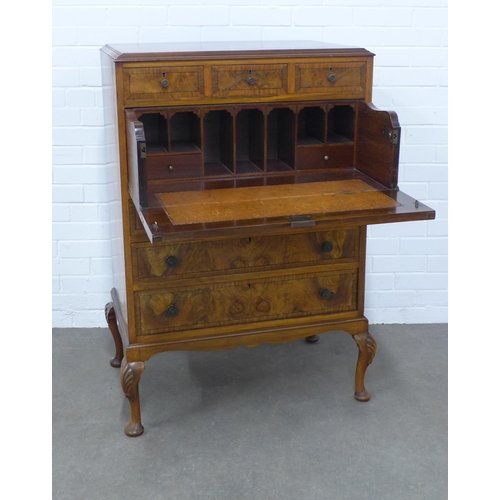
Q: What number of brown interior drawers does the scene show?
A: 2